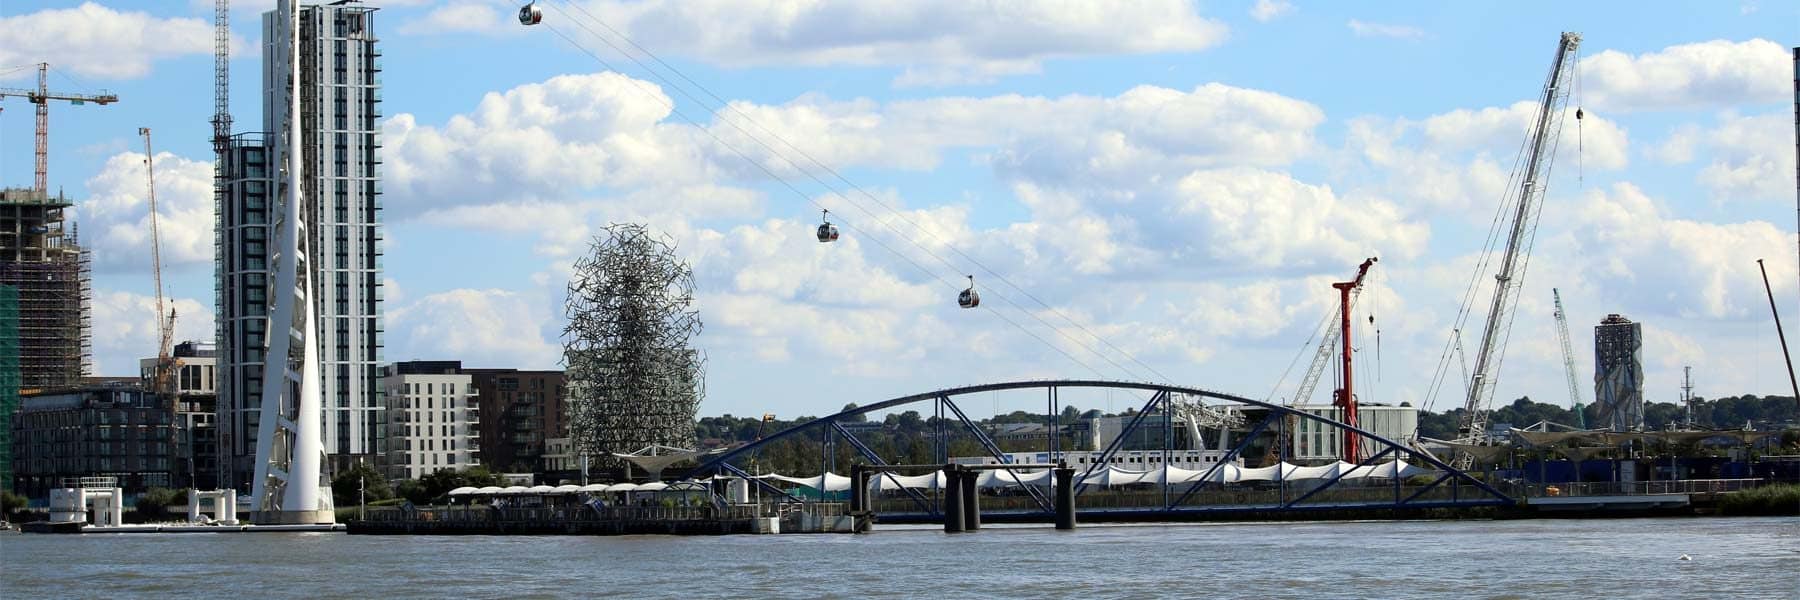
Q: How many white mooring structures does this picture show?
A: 2